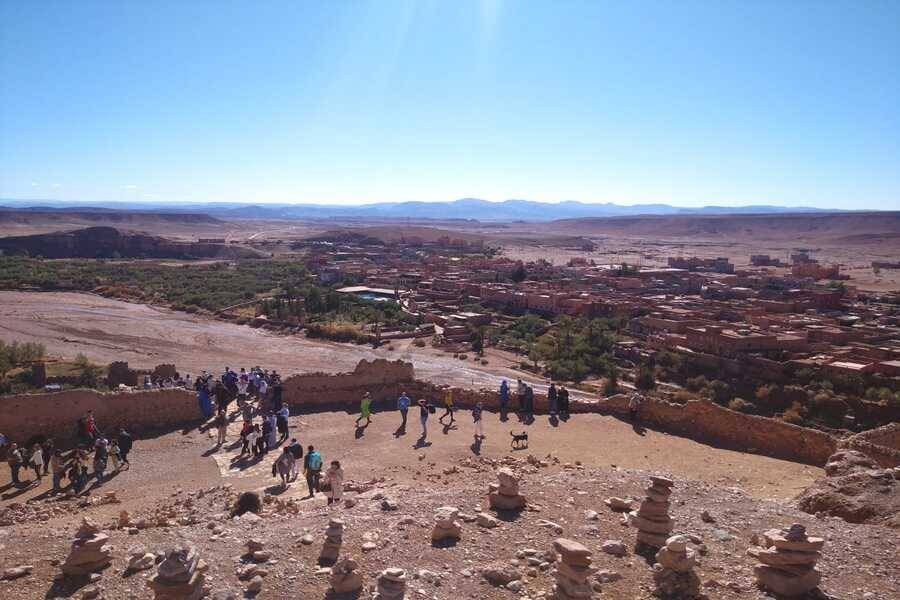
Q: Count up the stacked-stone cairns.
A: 11